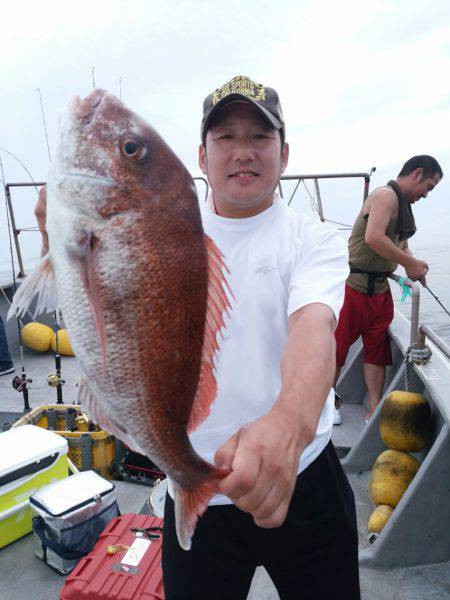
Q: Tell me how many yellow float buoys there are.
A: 5